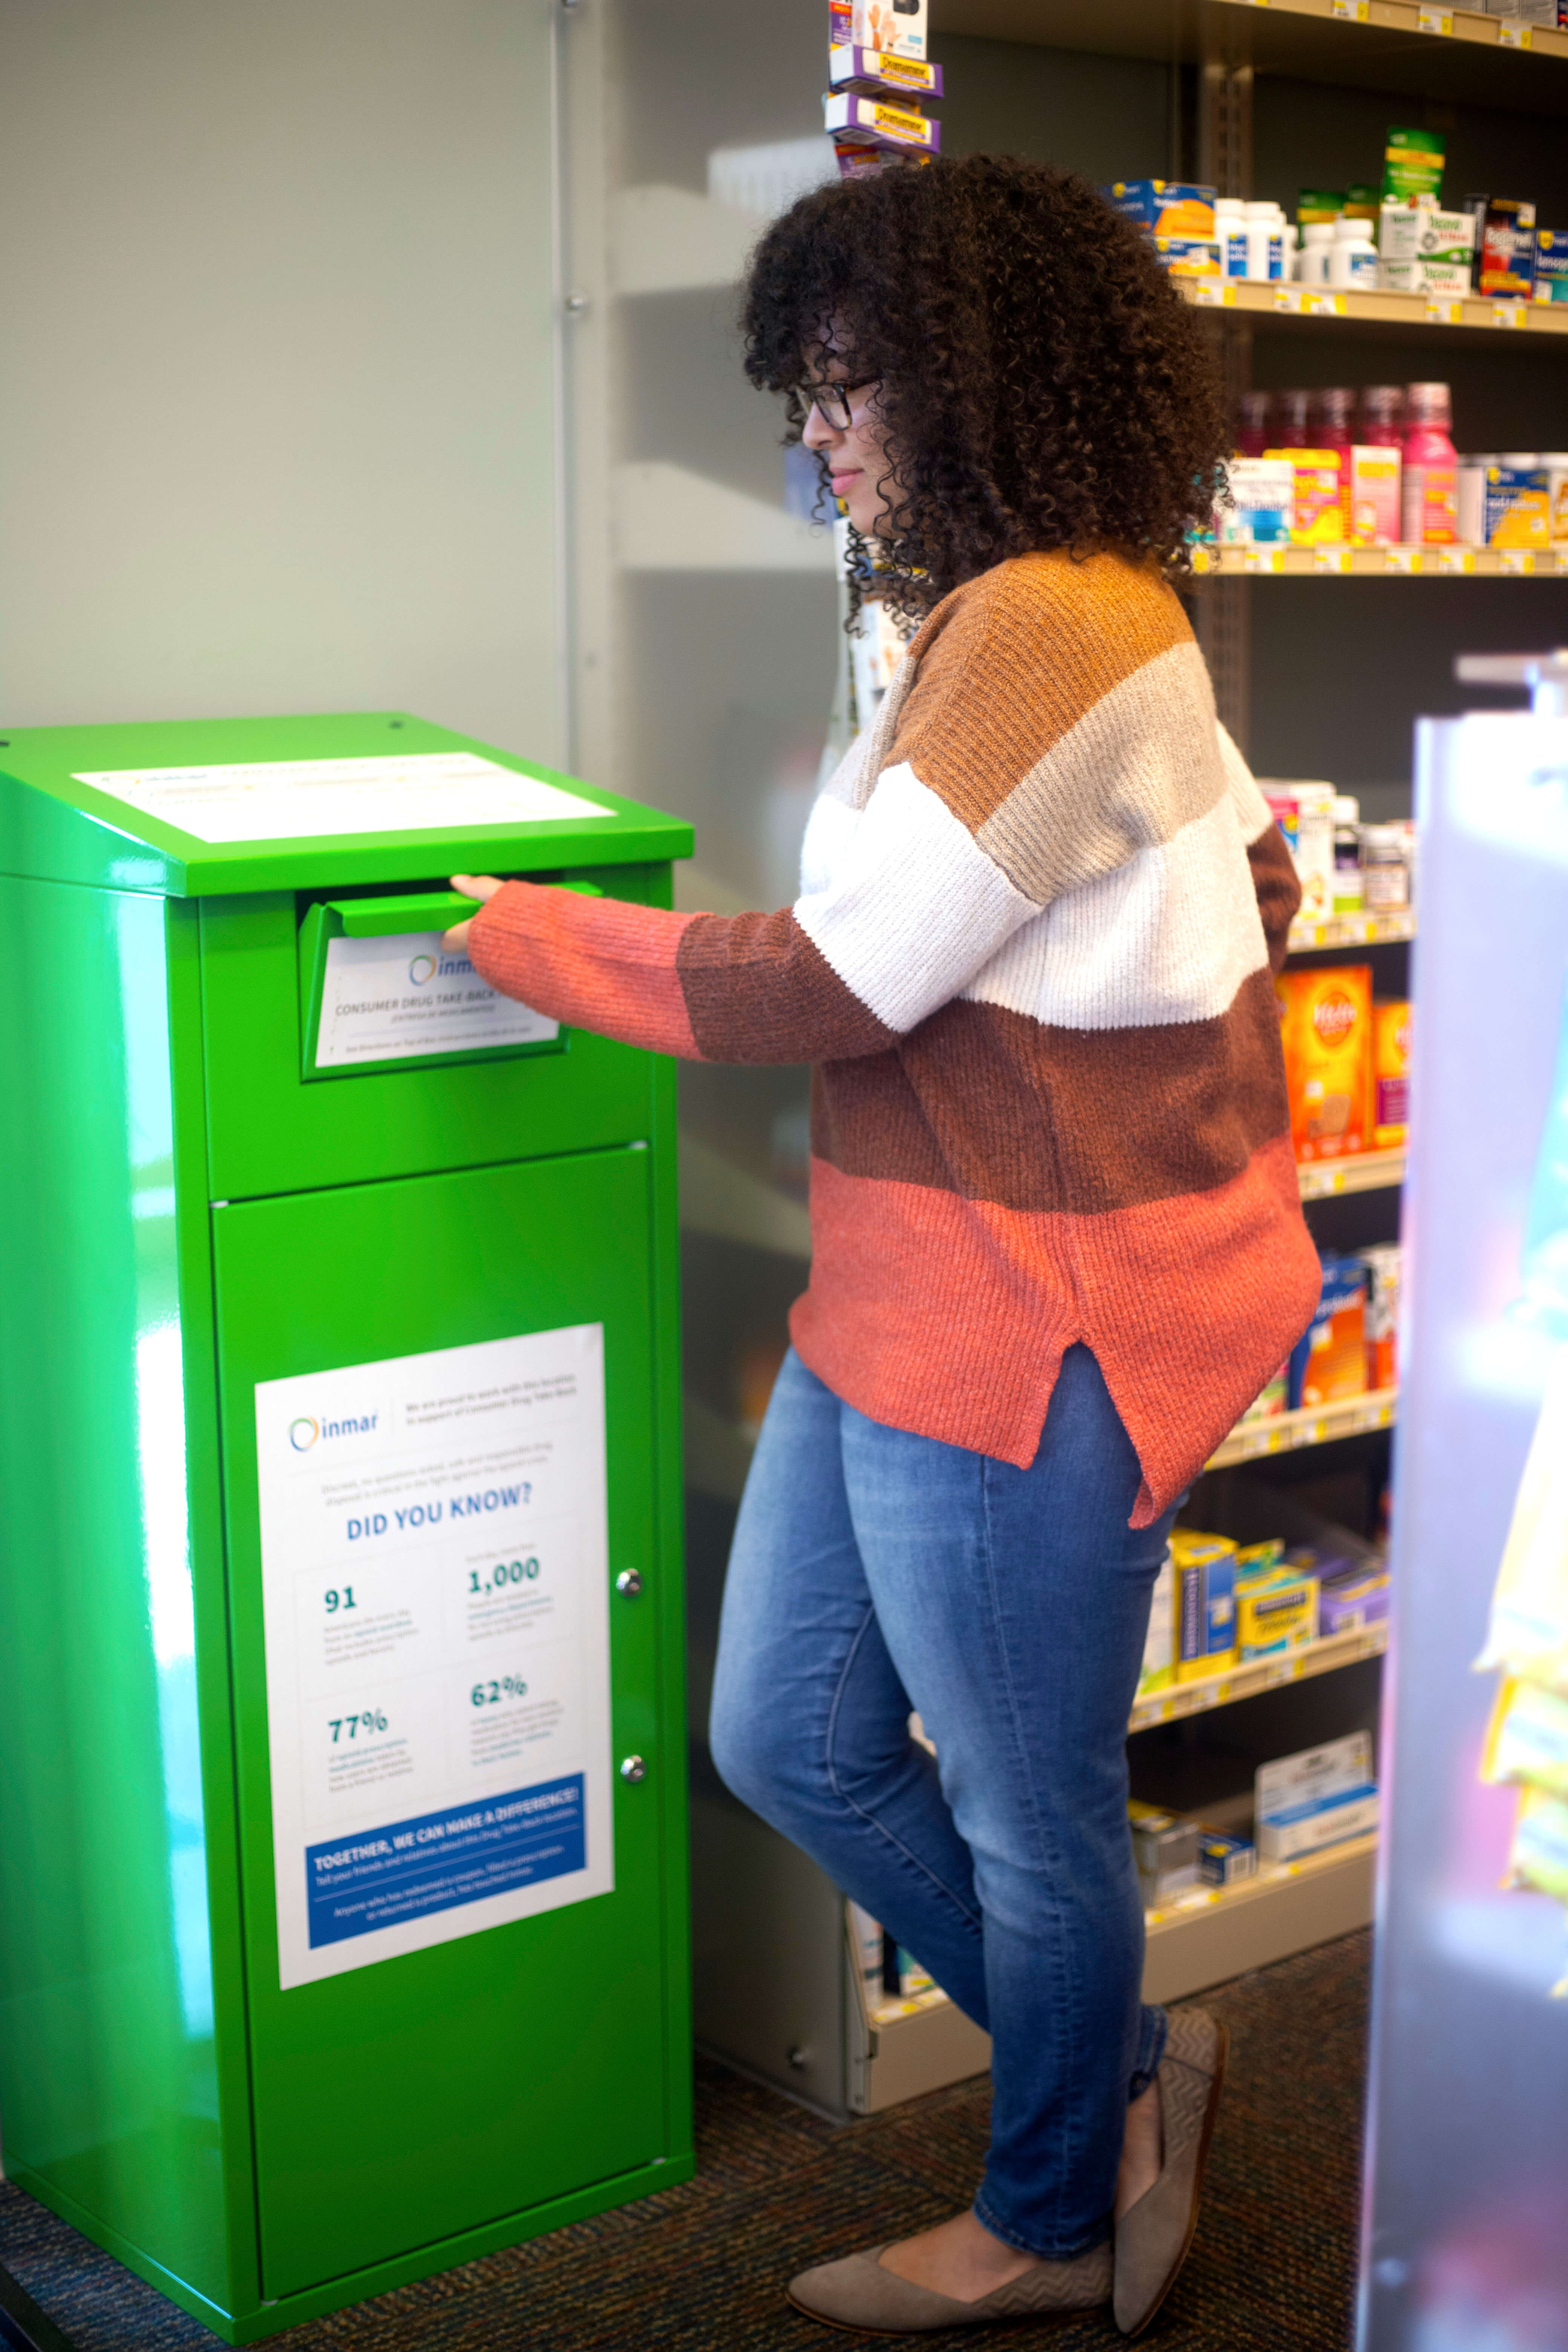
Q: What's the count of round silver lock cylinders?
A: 2